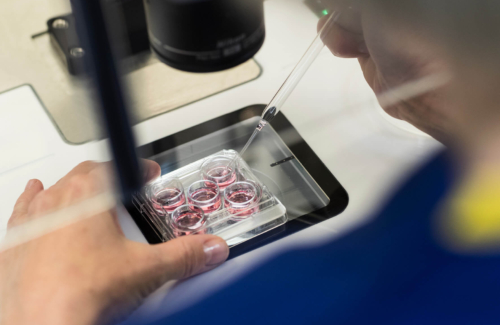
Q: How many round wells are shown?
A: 5